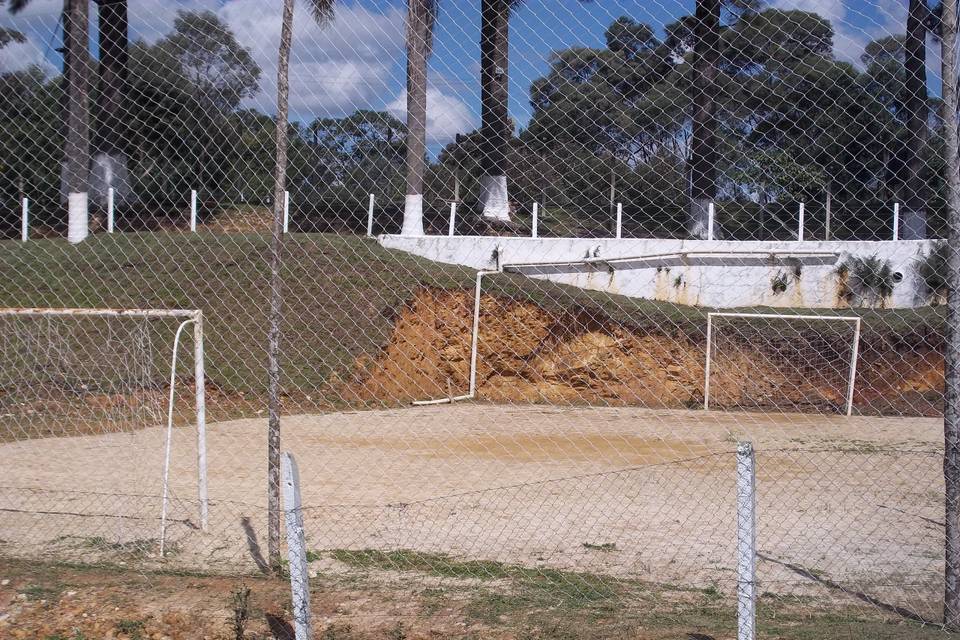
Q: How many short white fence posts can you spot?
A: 11